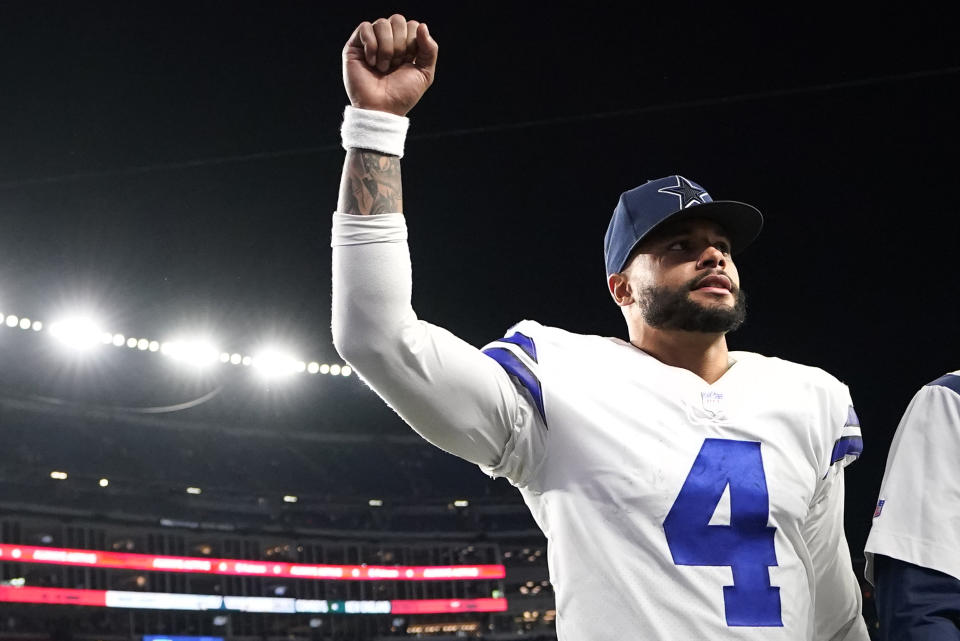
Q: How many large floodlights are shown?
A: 3